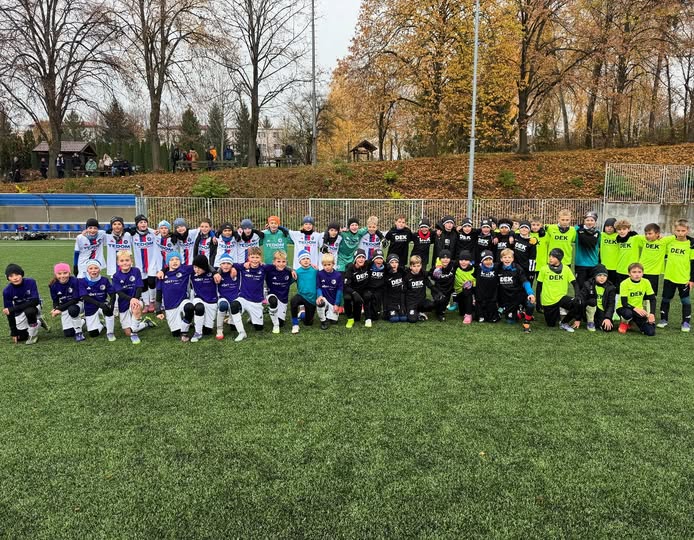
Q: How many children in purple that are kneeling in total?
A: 10